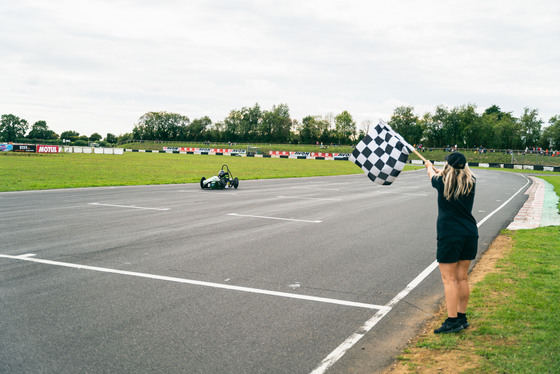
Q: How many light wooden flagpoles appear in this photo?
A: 1